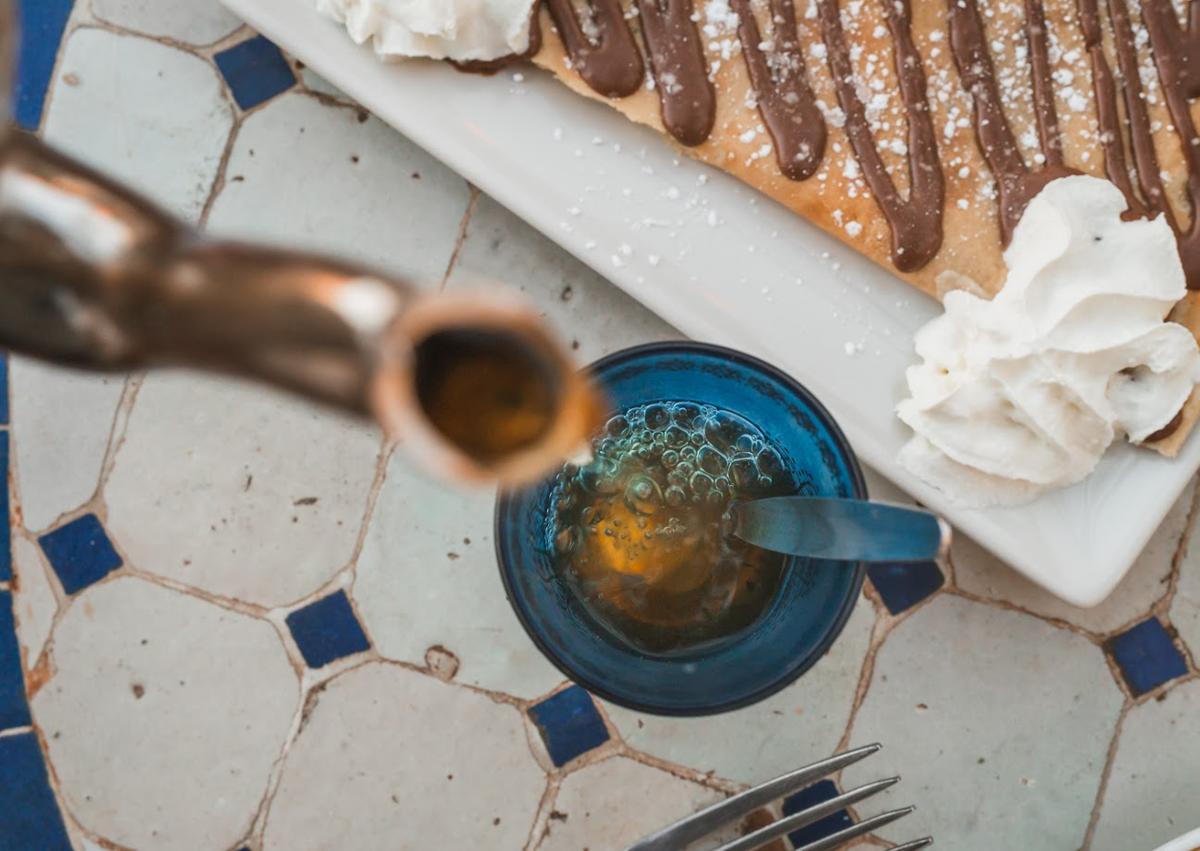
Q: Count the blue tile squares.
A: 7